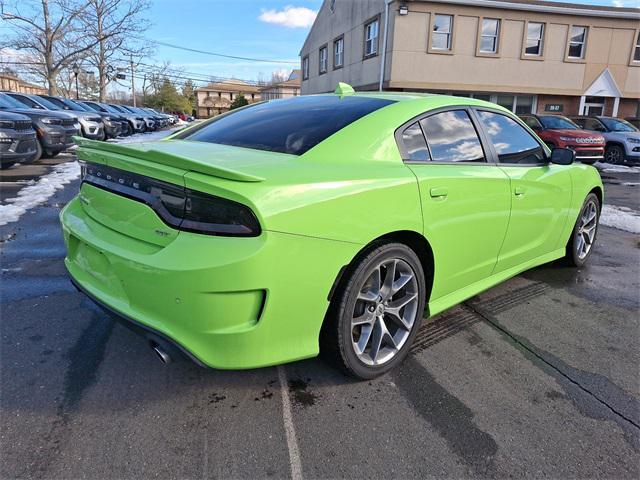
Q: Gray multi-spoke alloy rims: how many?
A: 2